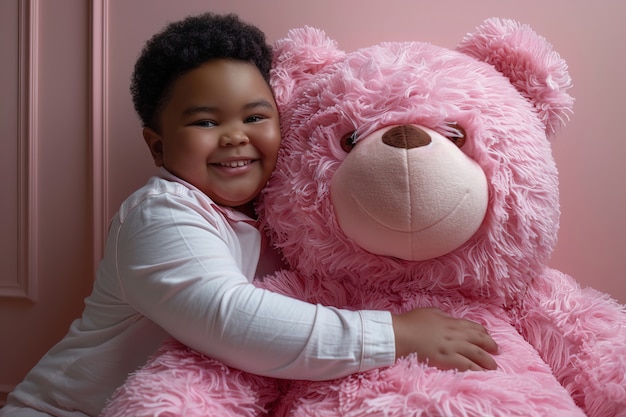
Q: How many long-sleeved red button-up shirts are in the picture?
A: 0